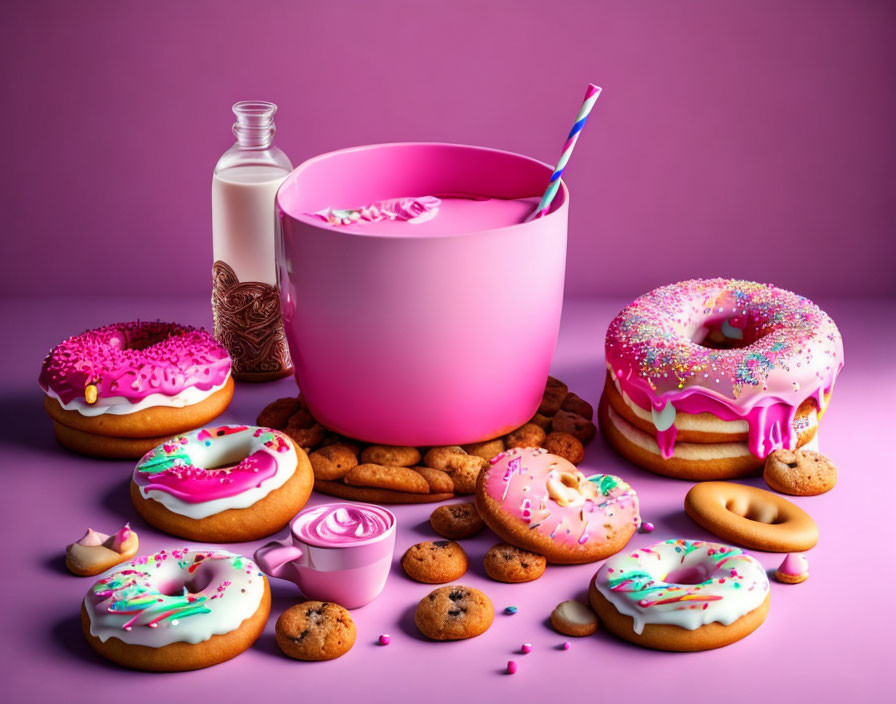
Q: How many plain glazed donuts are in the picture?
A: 1